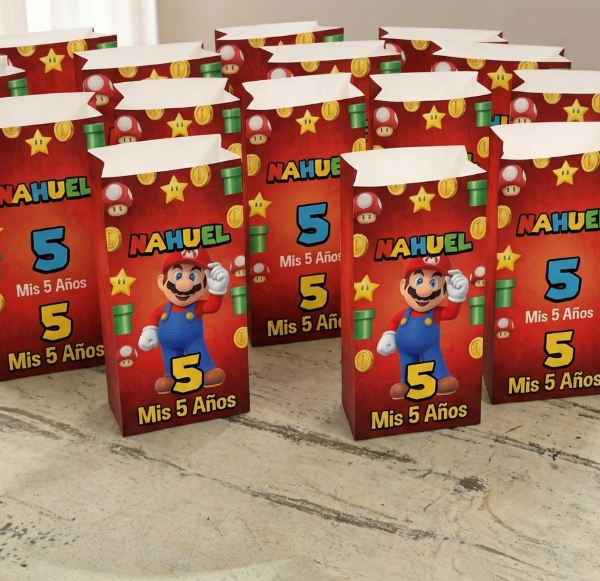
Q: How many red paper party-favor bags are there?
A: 15